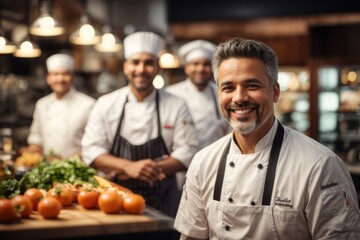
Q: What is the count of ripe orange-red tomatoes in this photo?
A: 8